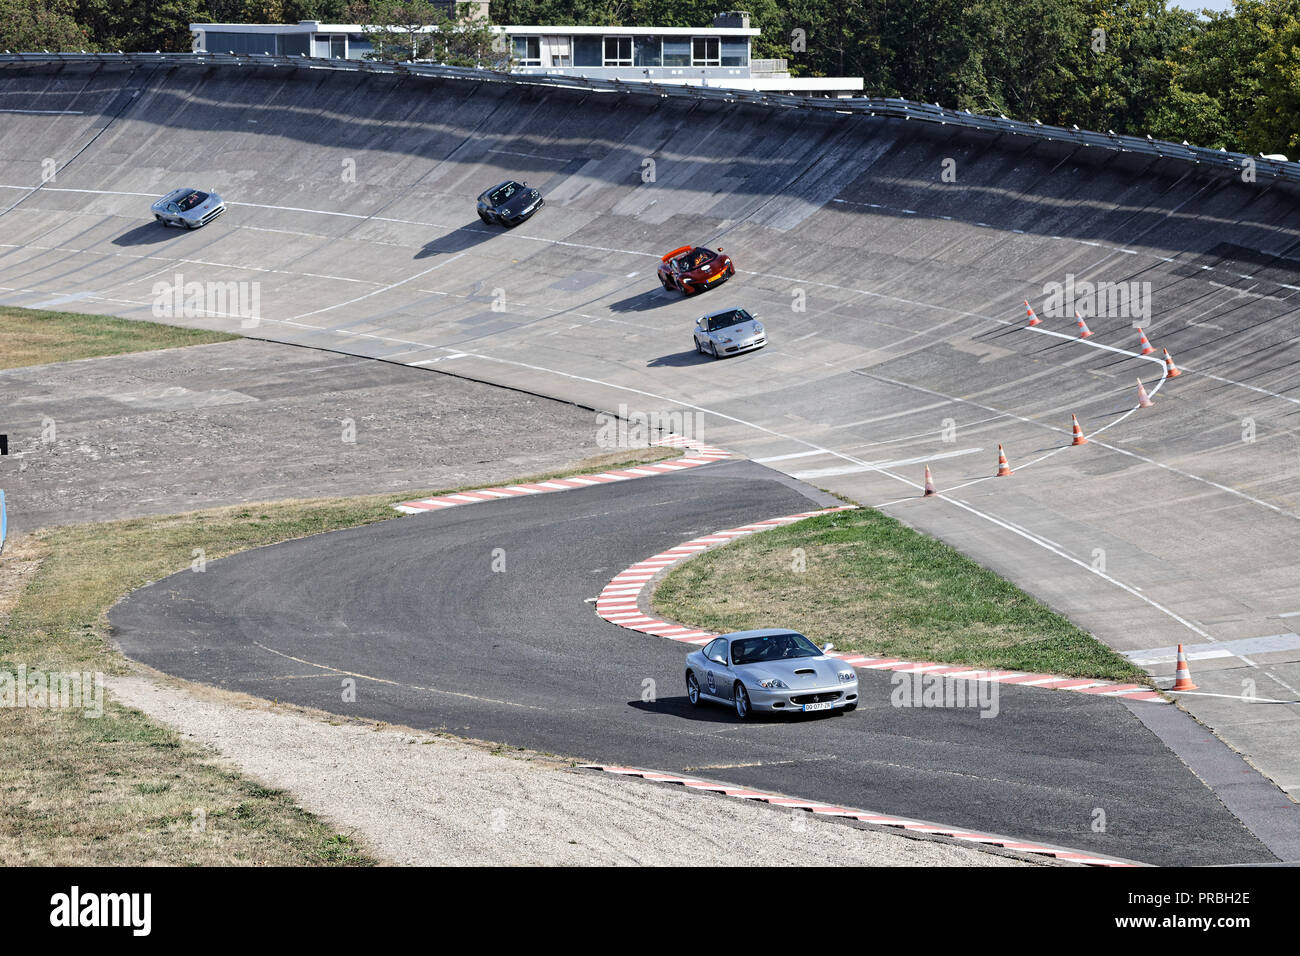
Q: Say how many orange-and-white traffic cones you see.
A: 9